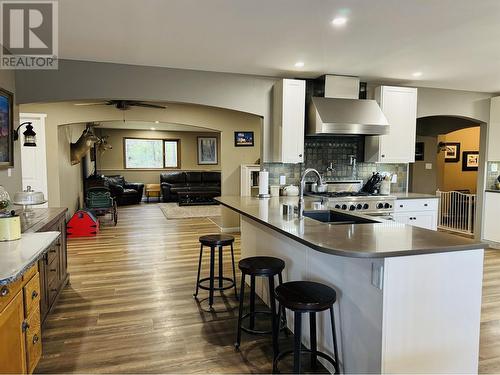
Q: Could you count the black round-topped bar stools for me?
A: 3